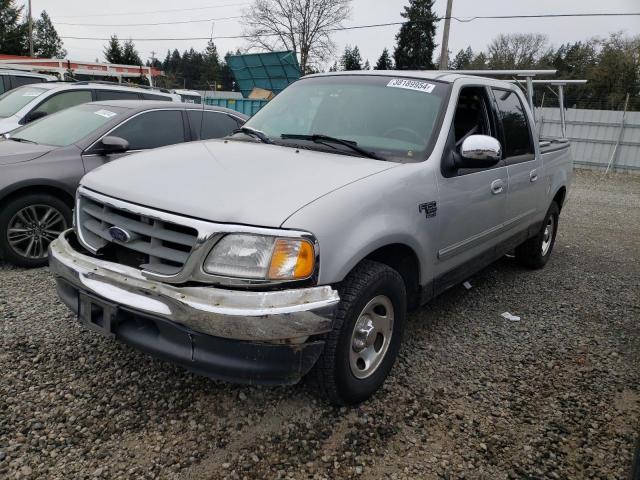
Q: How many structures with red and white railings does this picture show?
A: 1